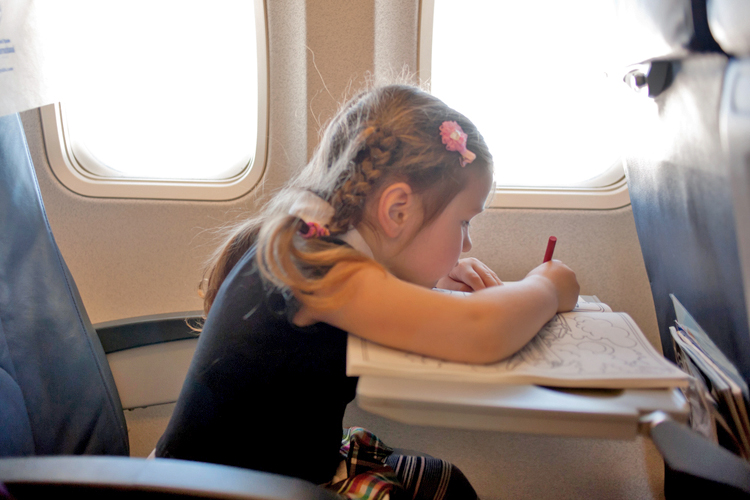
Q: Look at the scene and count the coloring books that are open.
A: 1